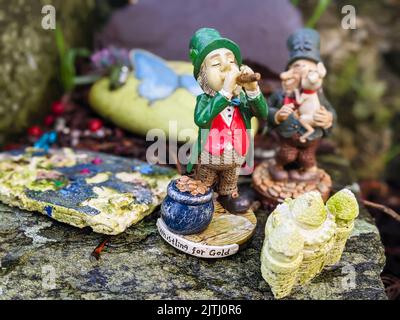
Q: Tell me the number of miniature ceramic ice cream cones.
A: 3